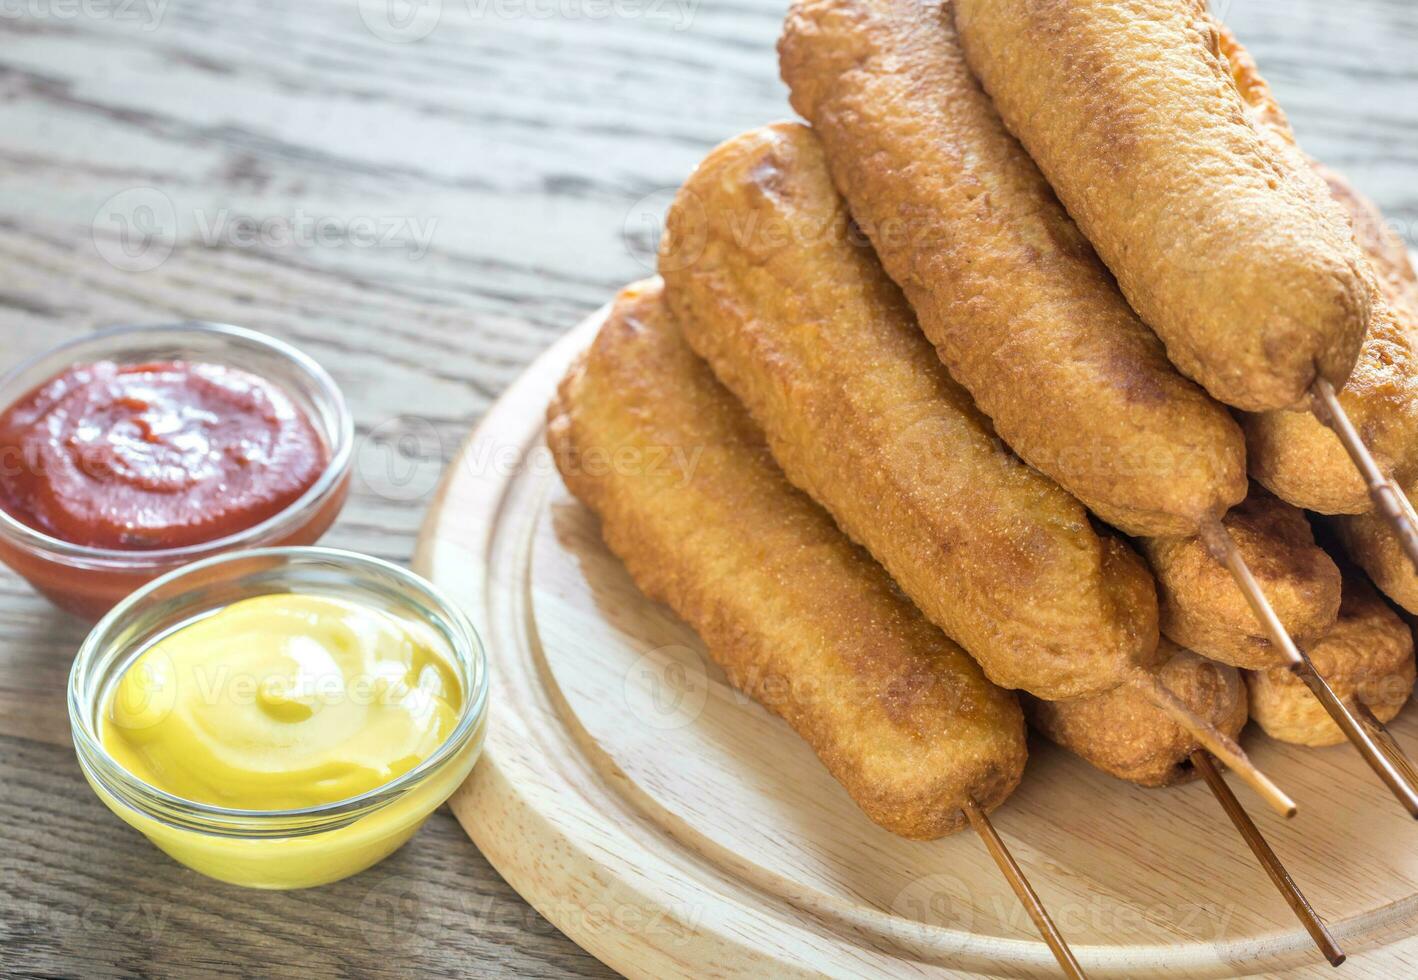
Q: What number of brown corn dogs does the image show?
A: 9